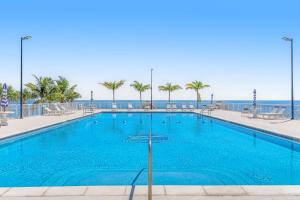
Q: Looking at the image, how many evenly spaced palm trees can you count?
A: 4